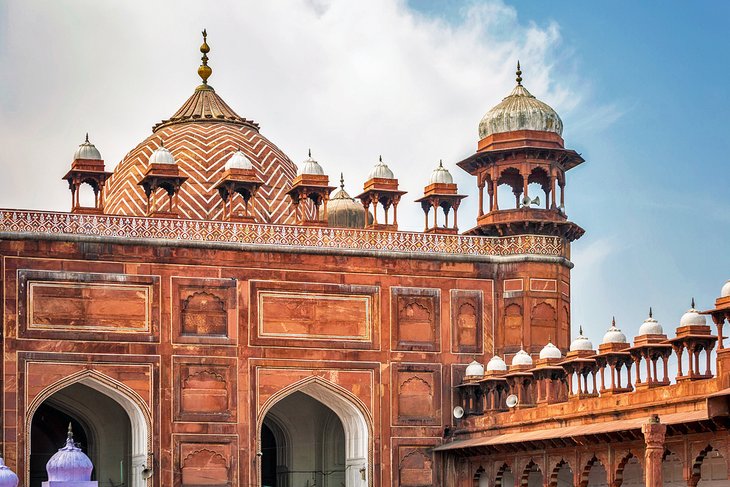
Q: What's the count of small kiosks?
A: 15